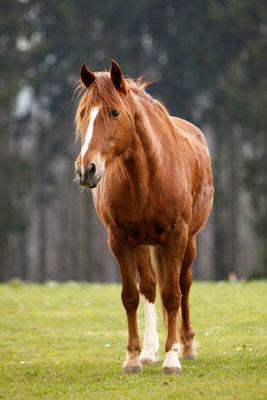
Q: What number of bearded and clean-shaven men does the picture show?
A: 0